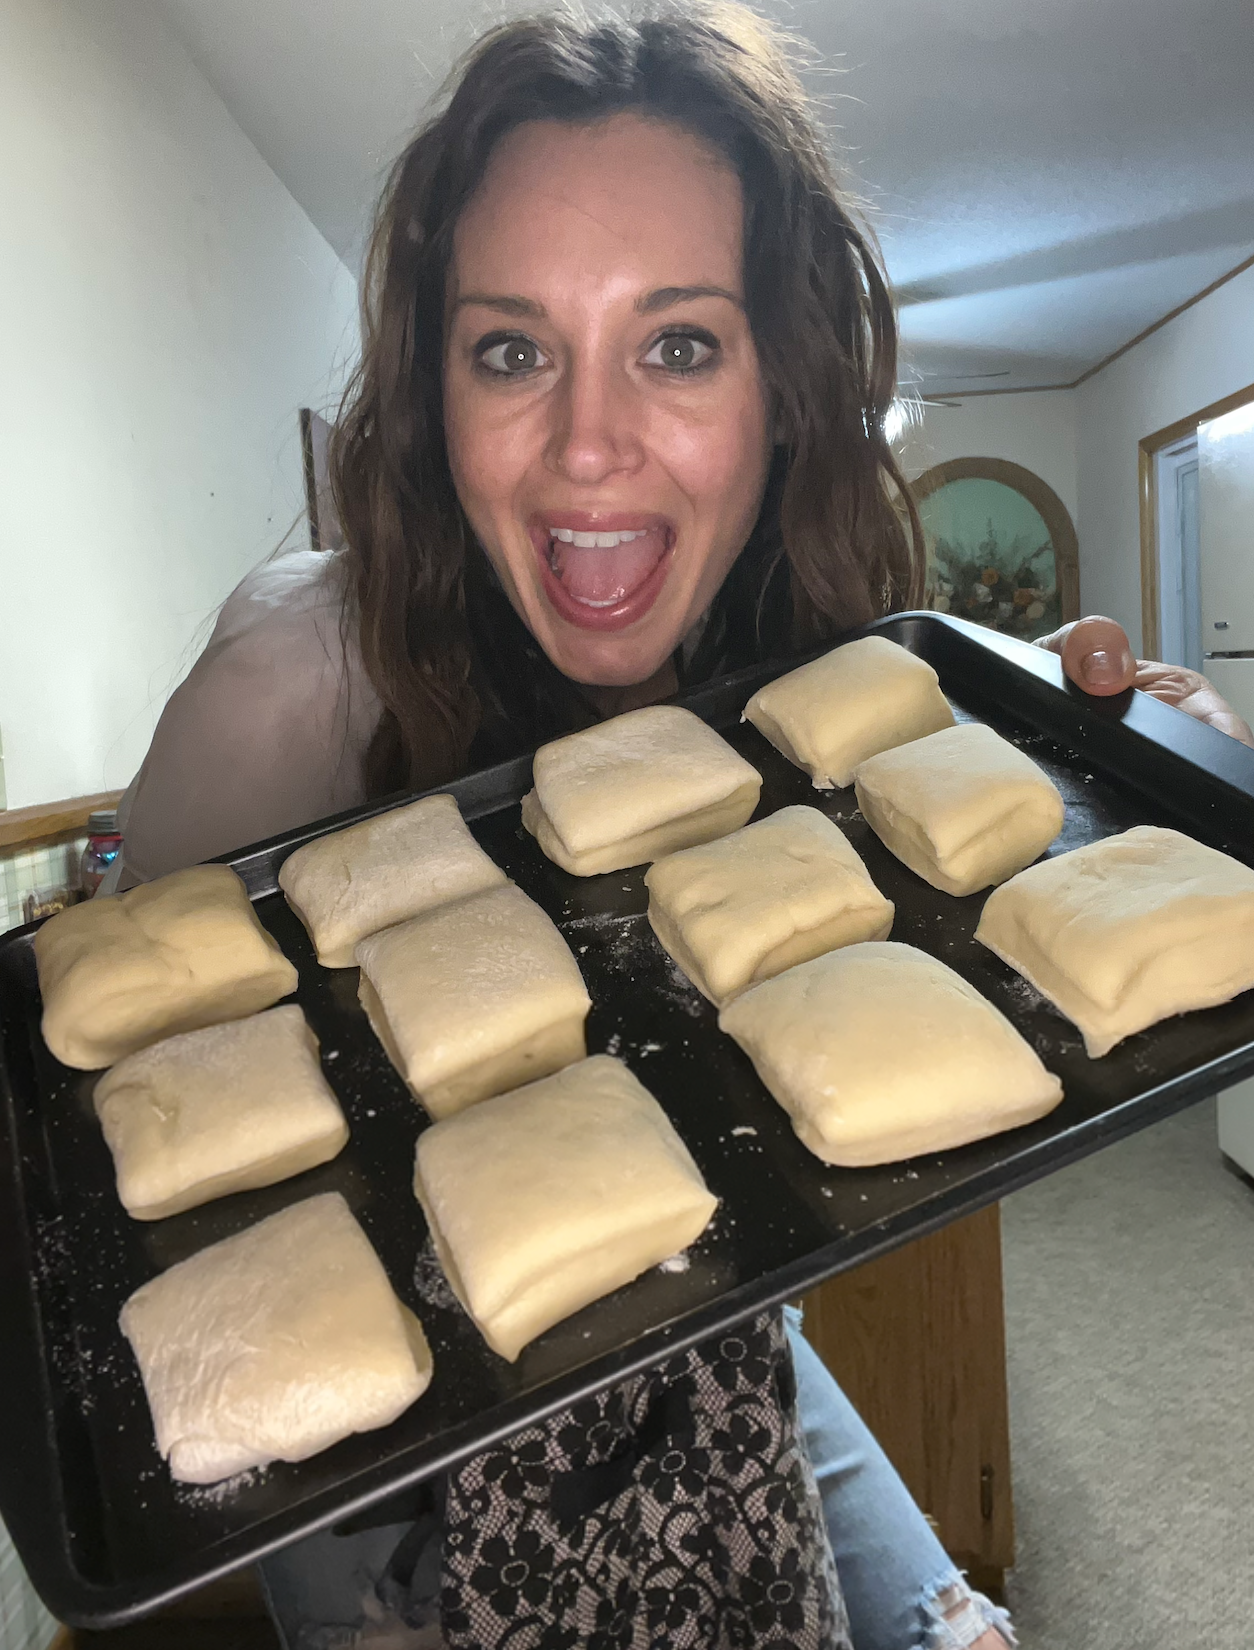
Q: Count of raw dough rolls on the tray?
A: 12